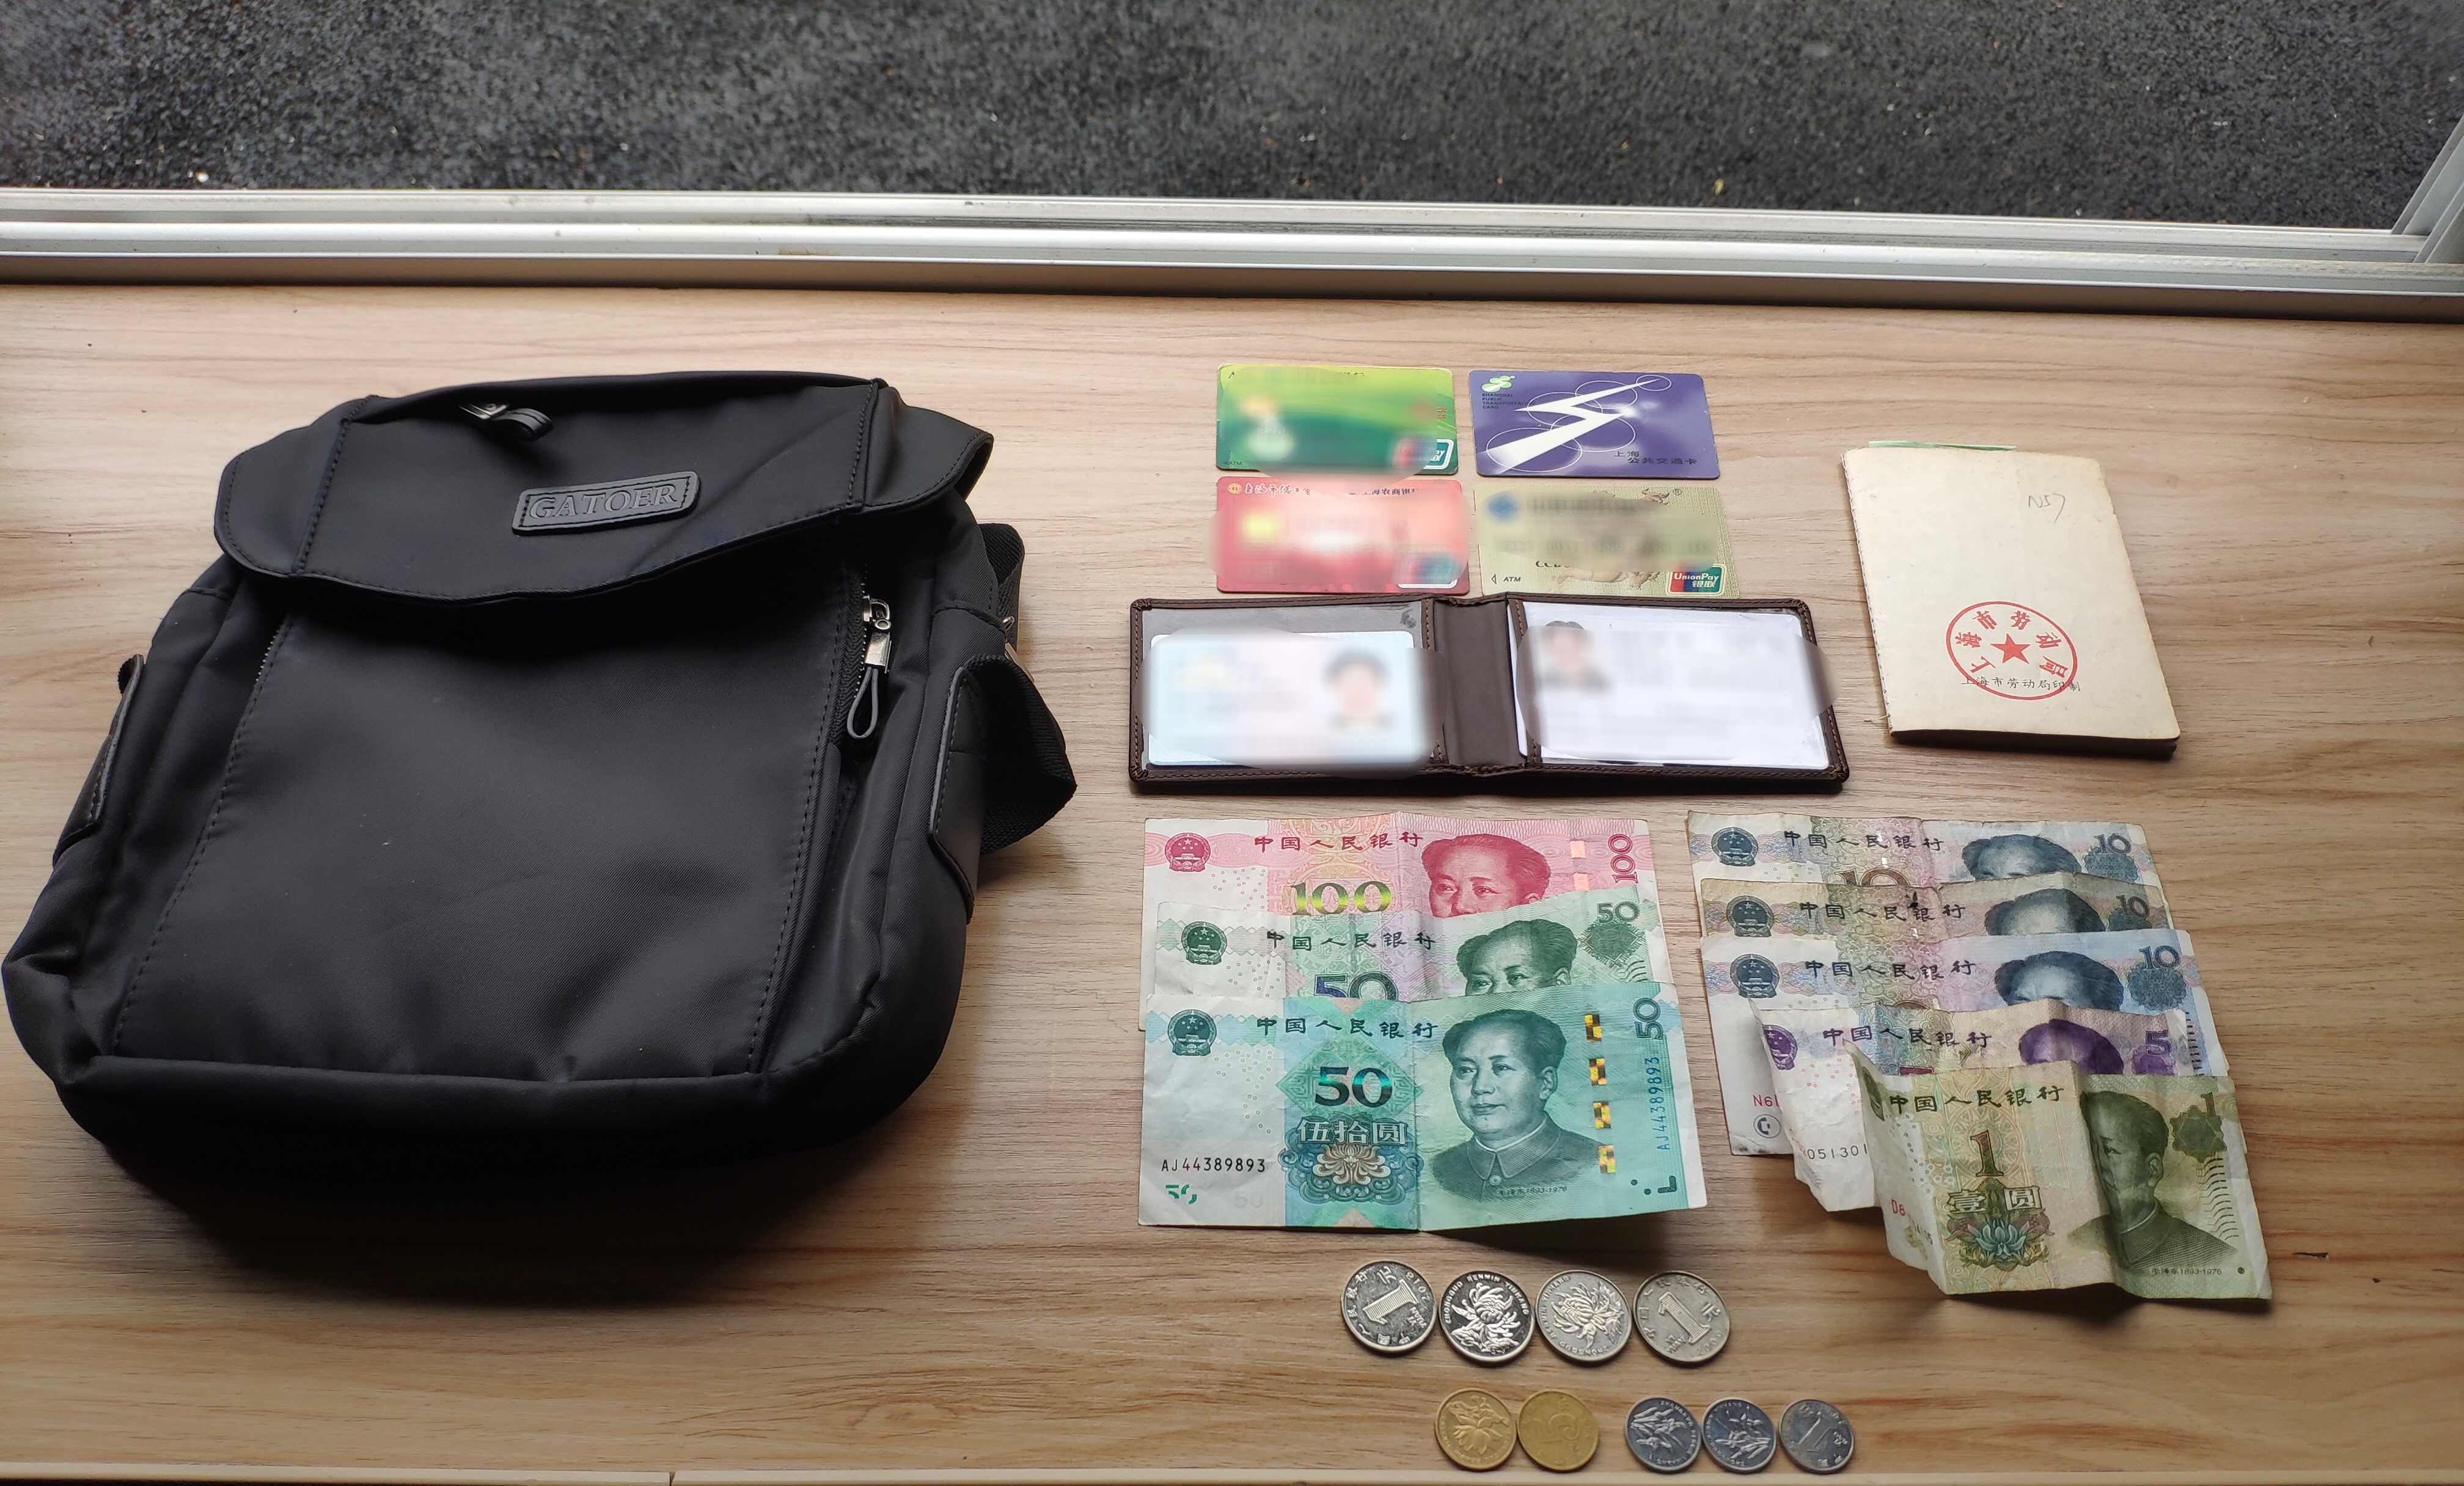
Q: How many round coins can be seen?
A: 9